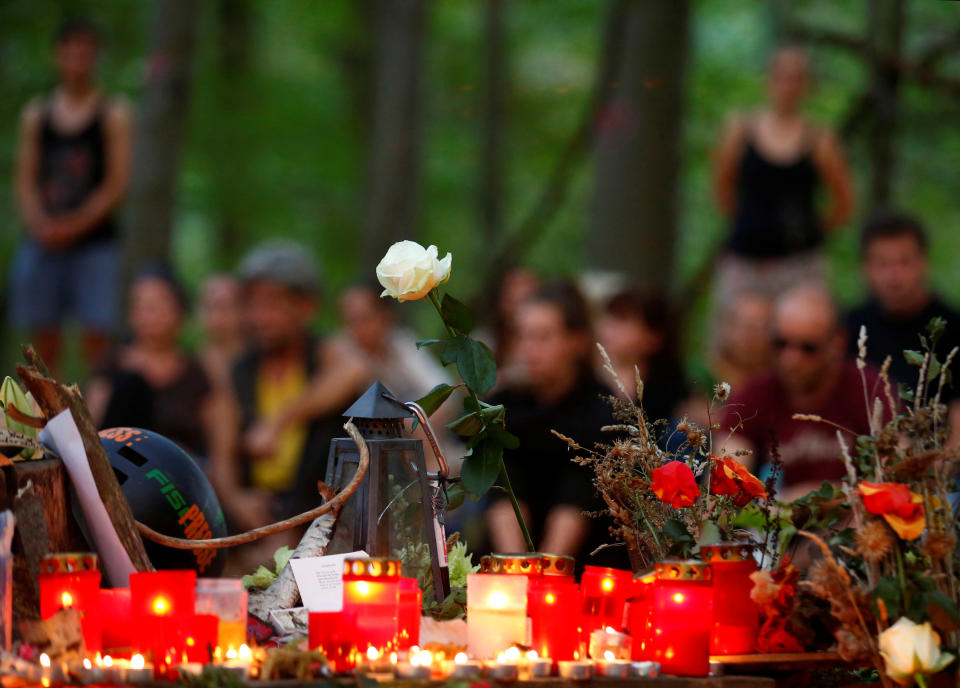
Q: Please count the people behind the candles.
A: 12